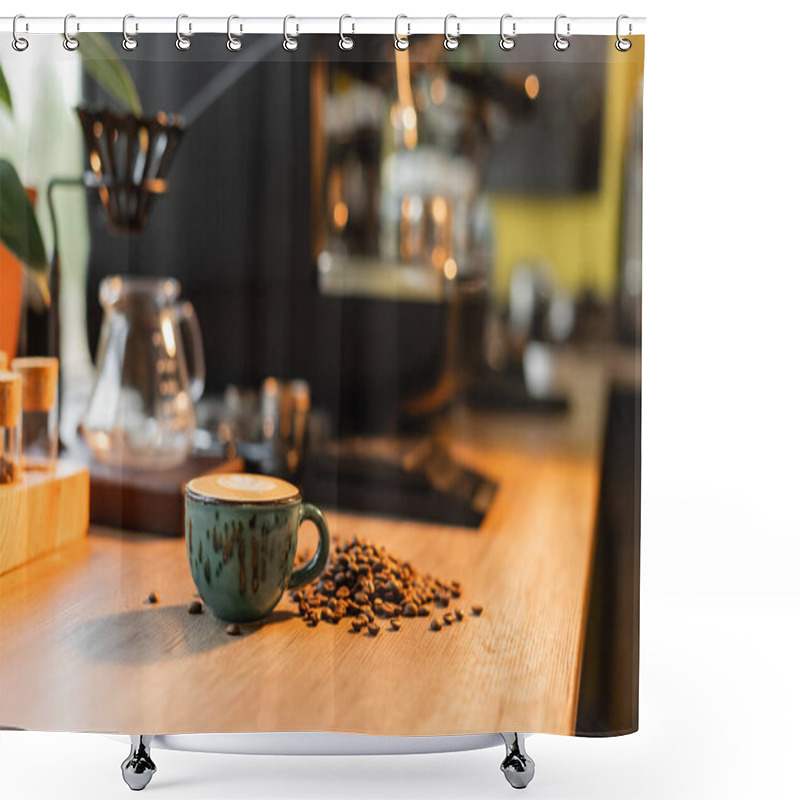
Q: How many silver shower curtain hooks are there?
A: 12